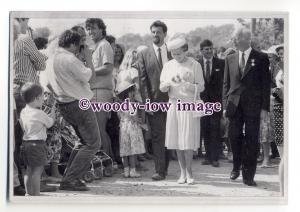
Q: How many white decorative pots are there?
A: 0